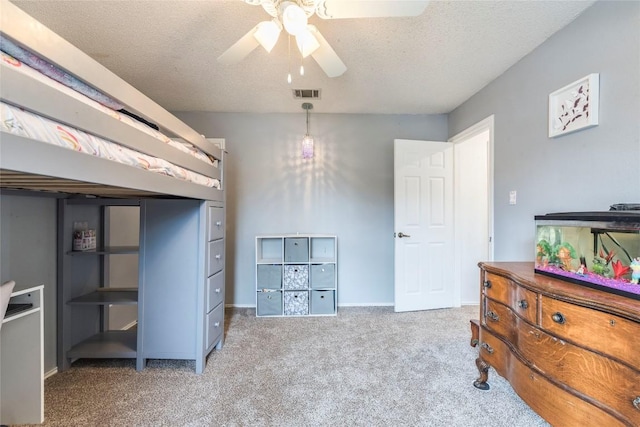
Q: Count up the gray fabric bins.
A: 5